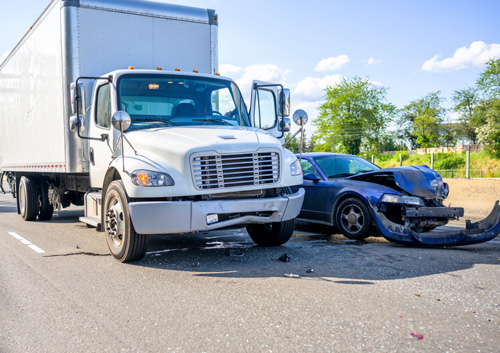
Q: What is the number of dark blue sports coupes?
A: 1